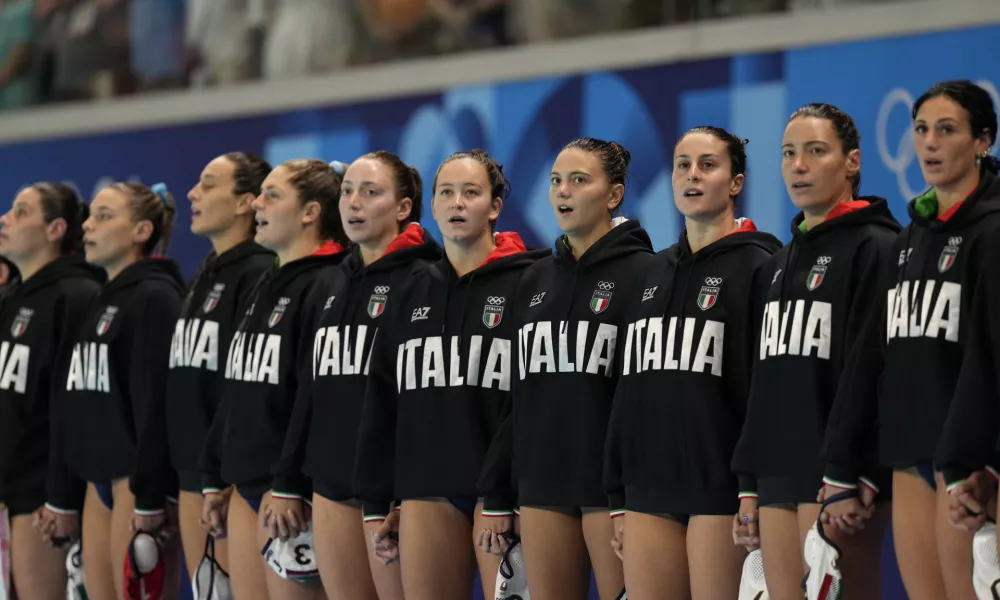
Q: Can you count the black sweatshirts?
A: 10